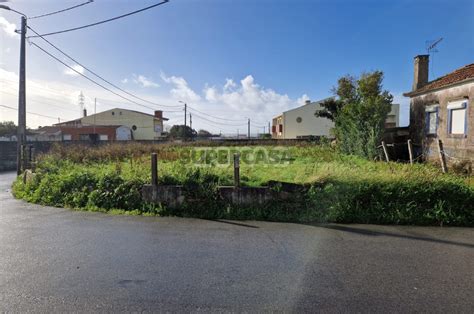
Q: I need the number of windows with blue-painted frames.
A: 2